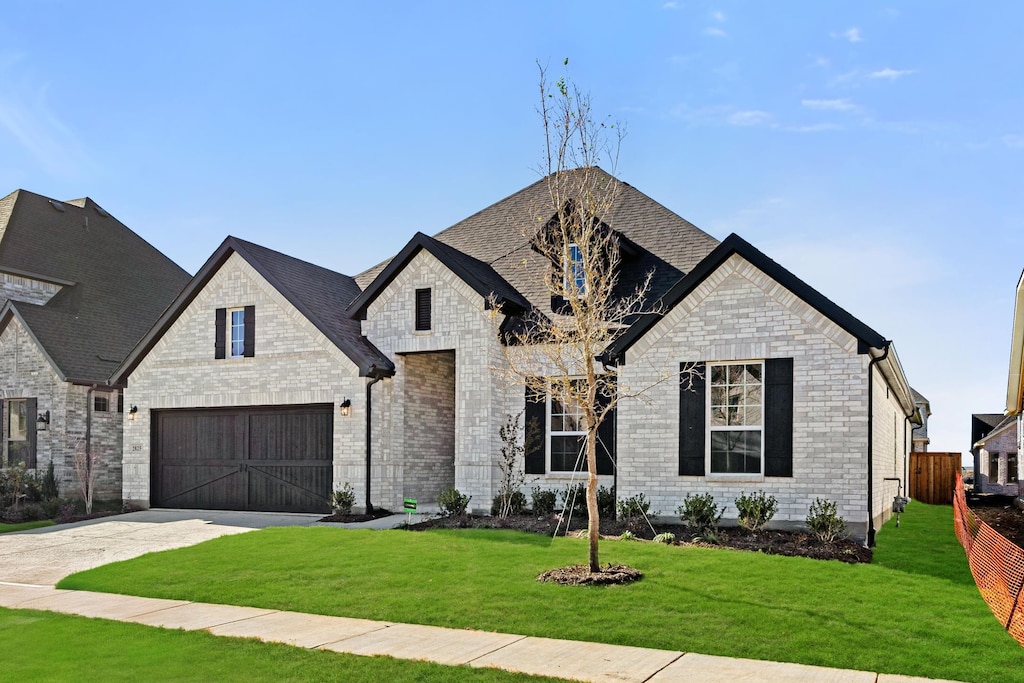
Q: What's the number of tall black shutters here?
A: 4